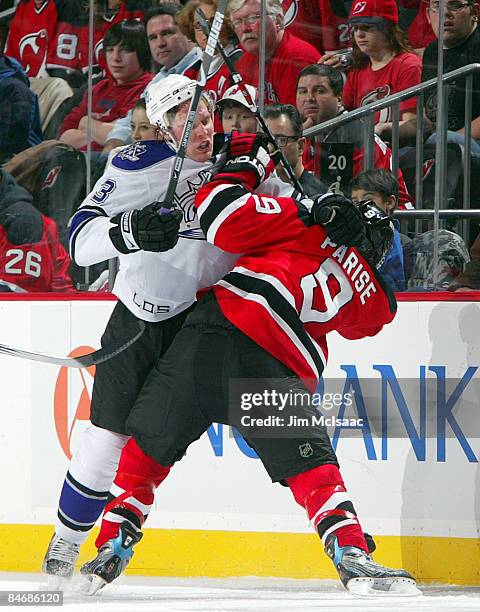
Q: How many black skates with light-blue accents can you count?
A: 2